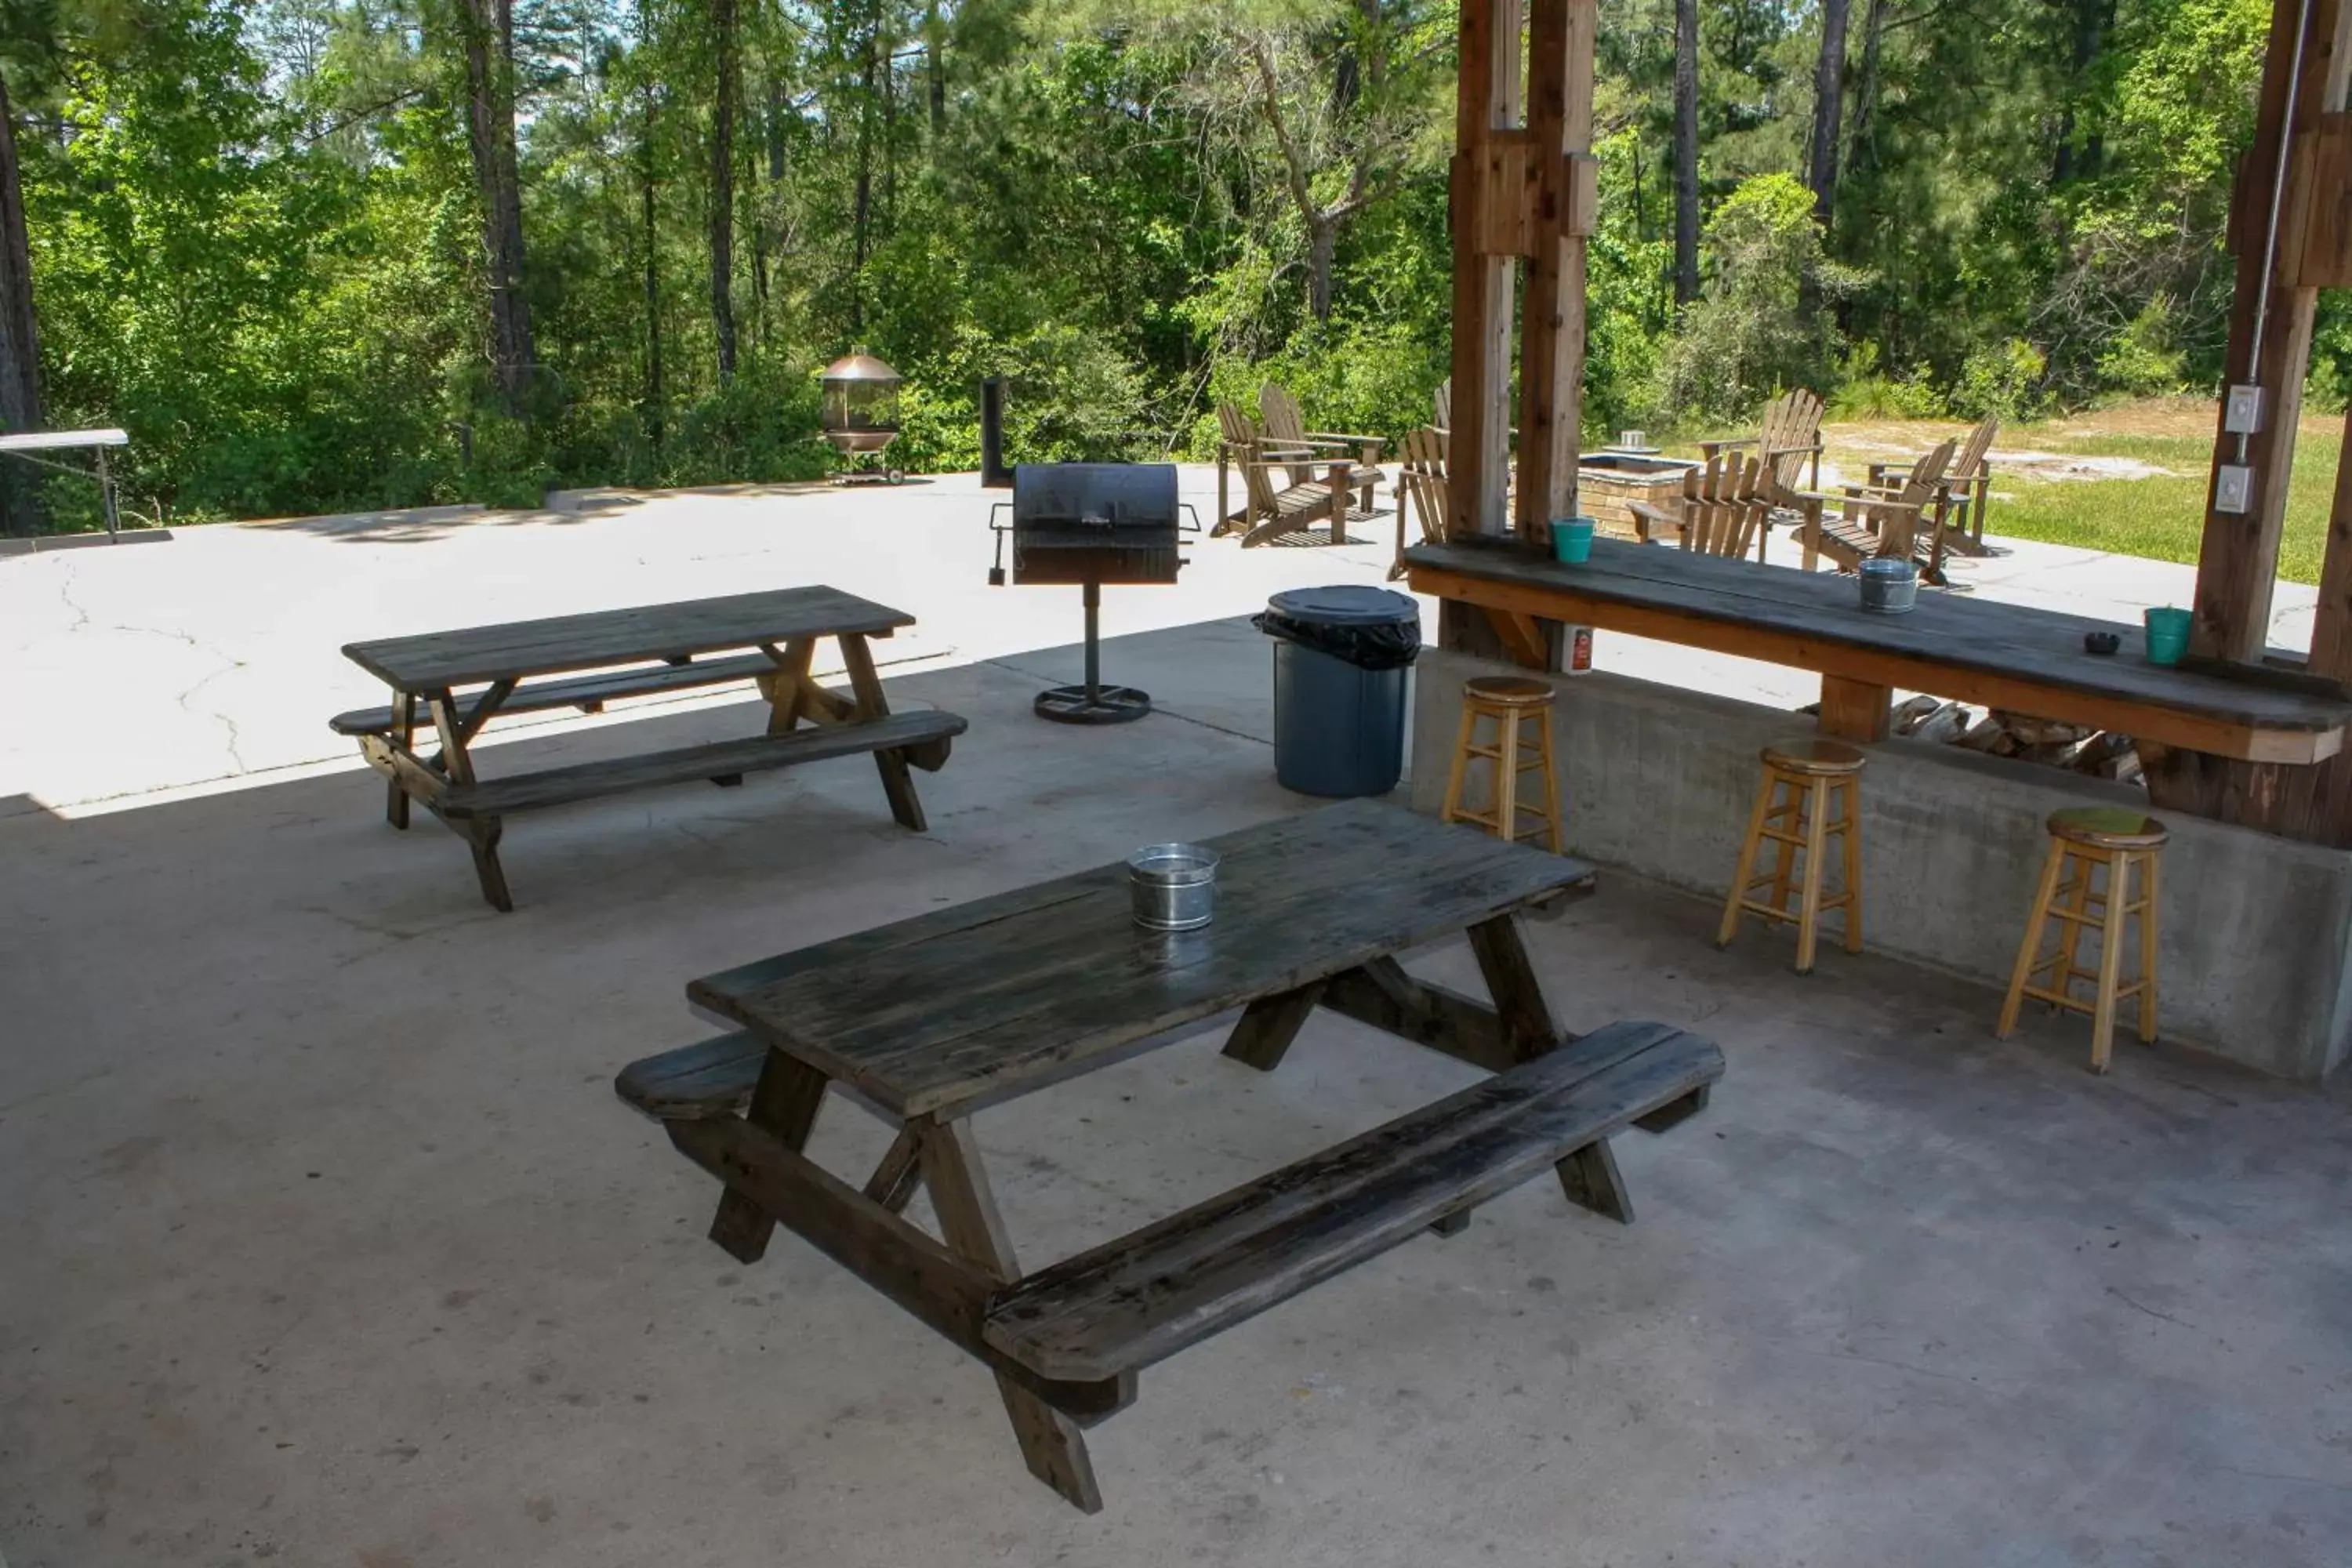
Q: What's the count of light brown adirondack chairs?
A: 8